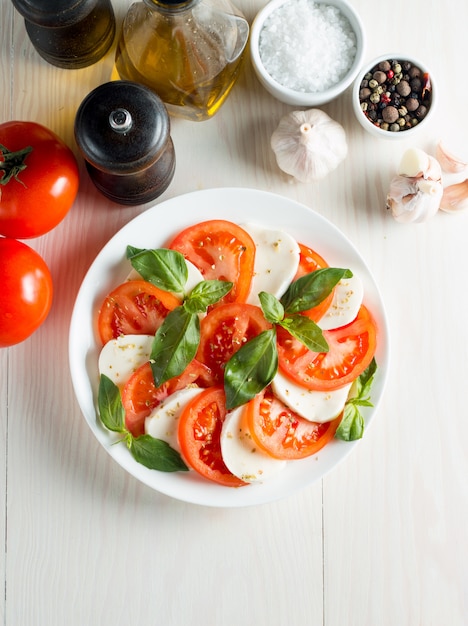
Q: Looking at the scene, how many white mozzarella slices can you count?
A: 7